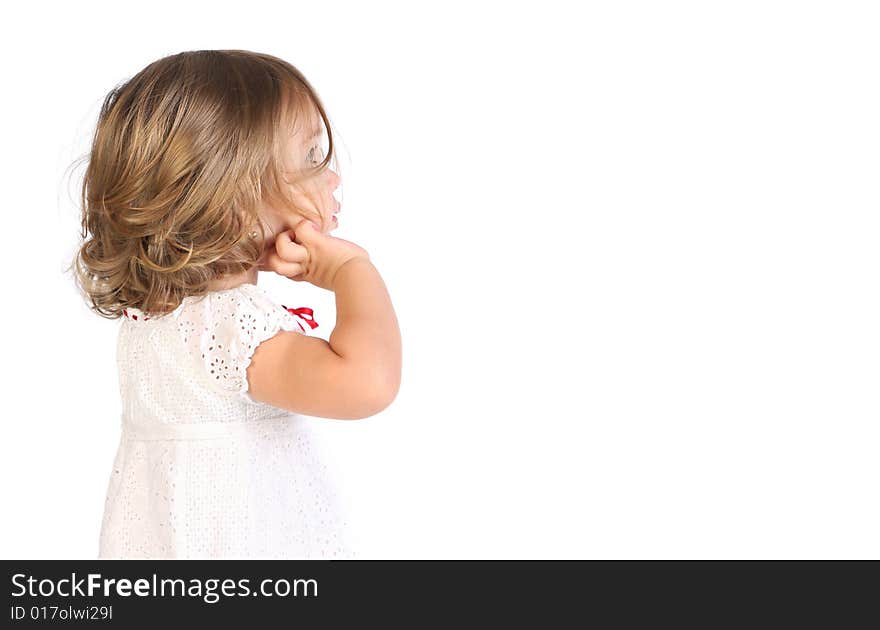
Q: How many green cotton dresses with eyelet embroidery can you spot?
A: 0